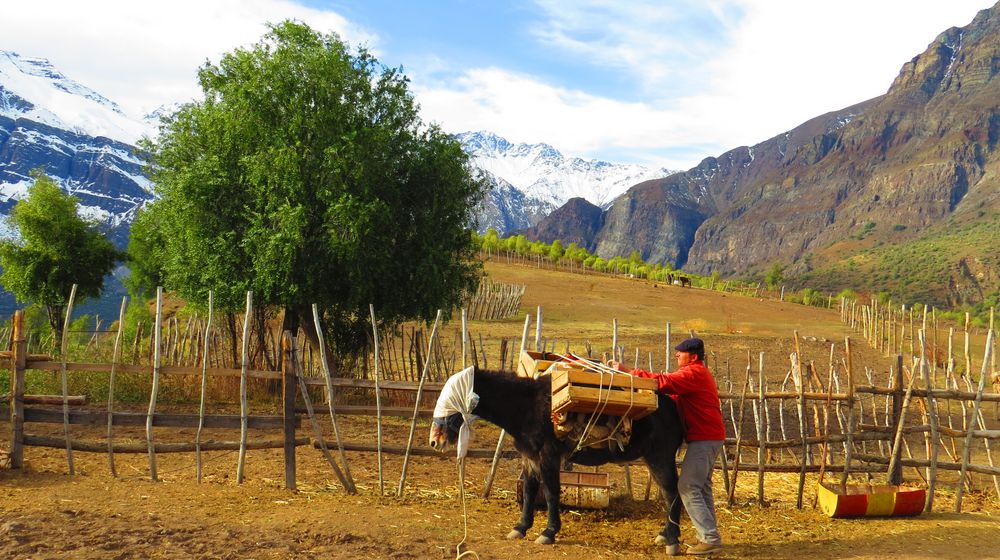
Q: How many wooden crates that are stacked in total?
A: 2